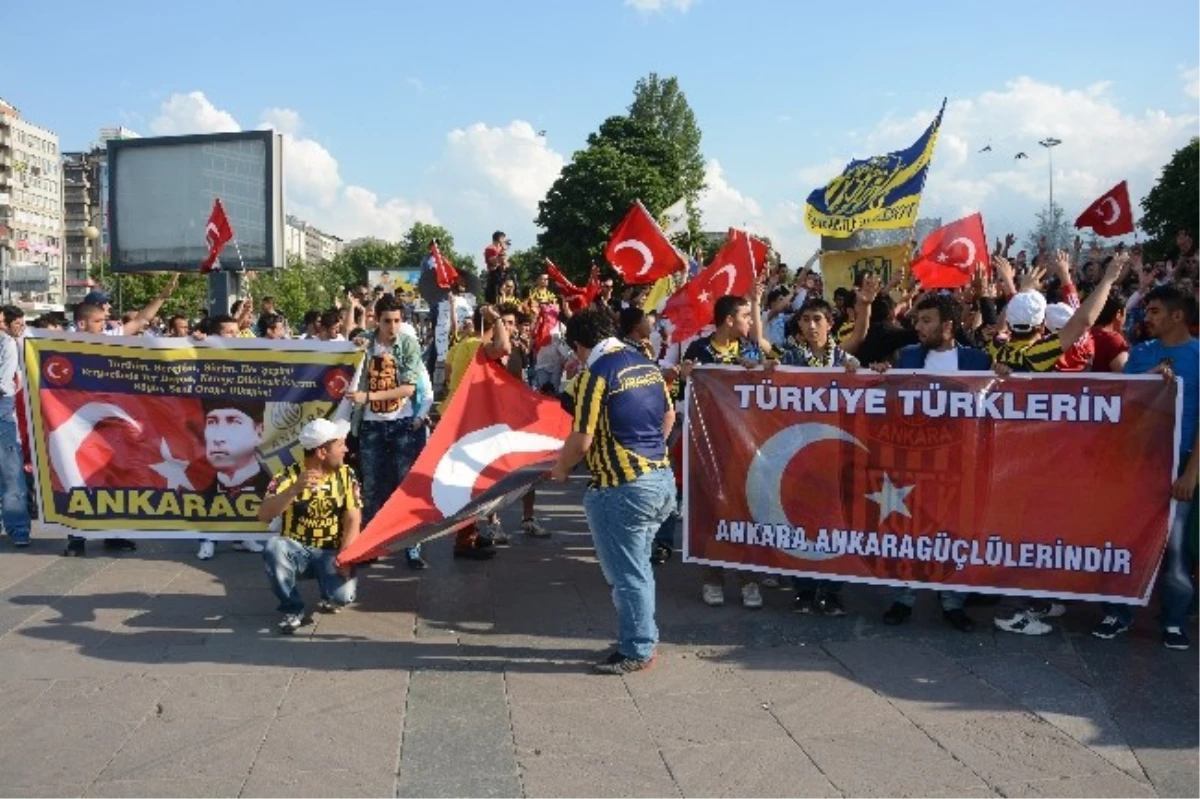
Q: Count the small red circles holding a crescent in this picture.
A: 2